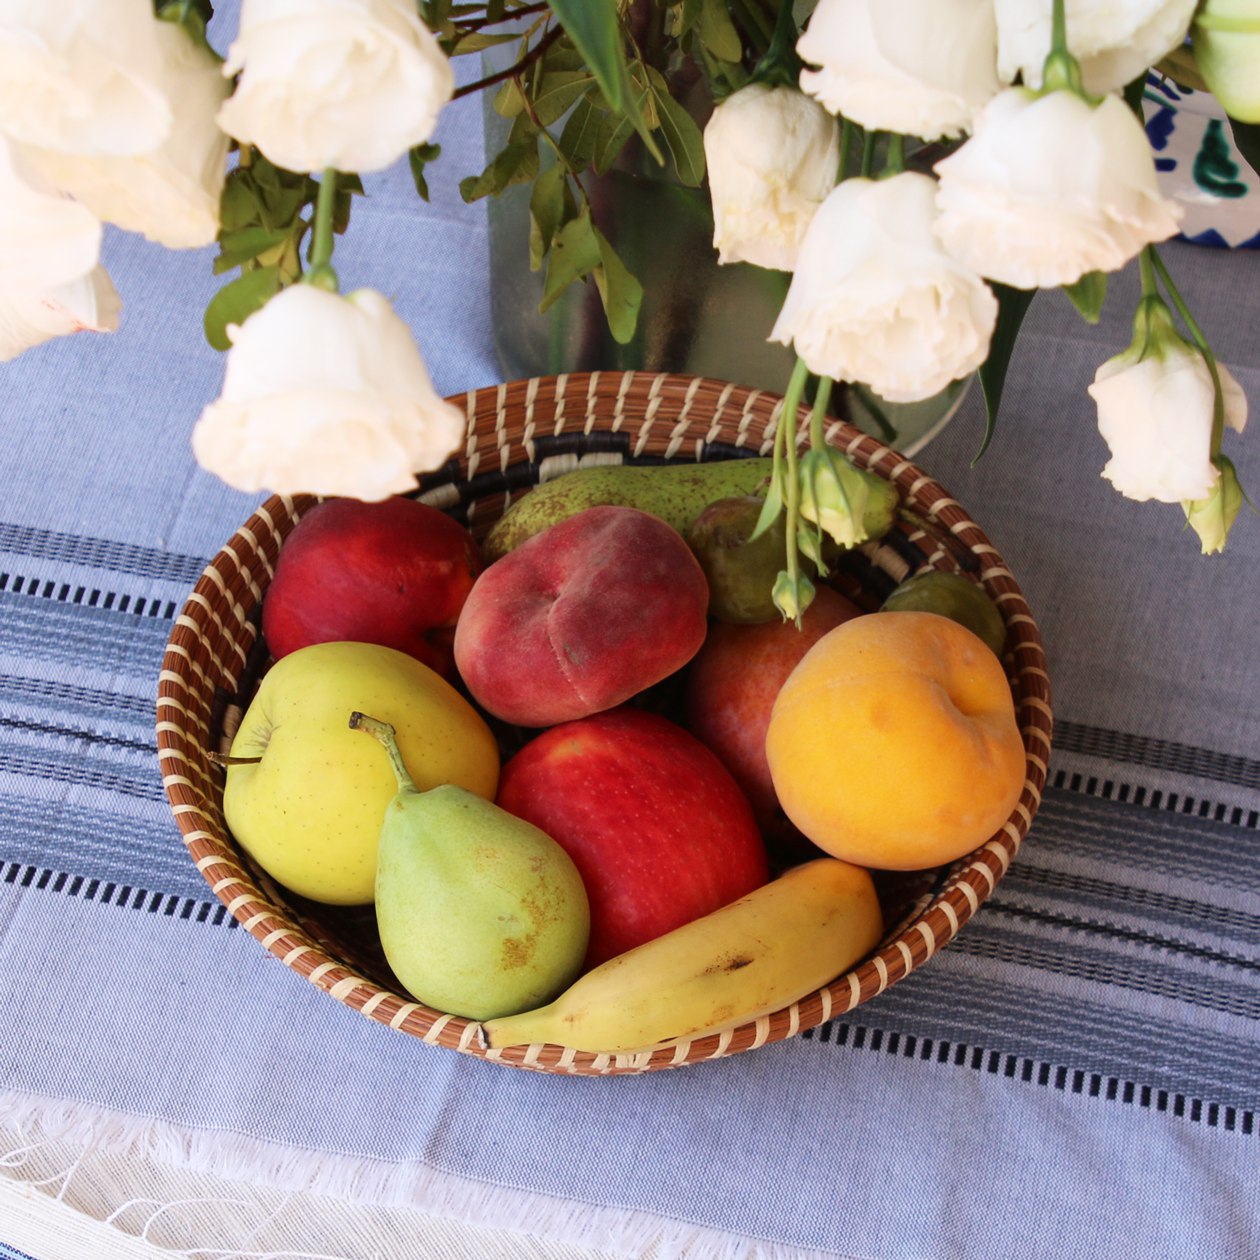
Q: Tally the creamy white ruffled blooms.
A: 11